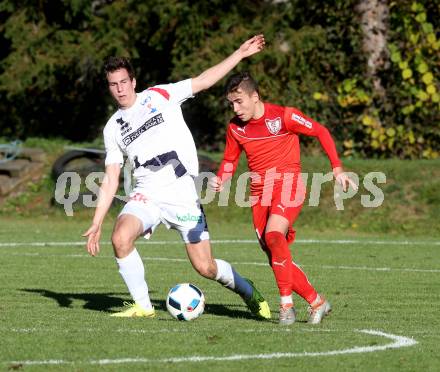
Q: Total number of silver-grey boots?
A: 2